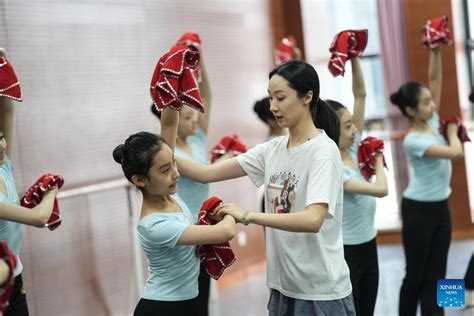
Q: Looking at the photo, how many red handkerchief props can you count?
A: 12